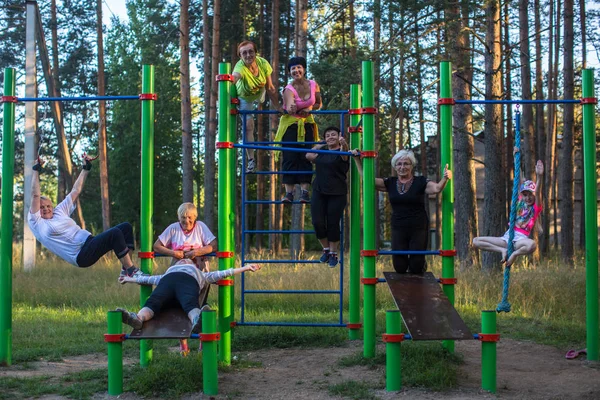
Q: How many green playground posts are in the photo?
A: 12